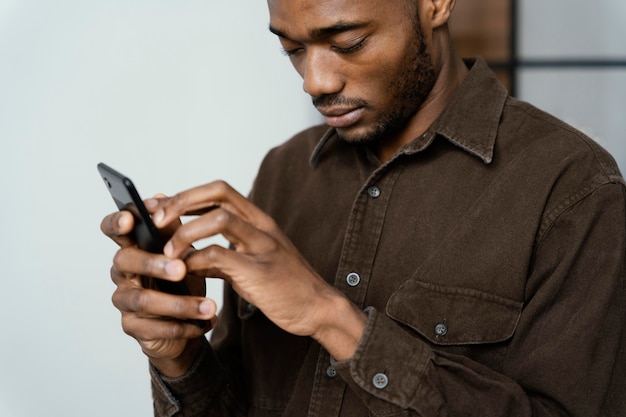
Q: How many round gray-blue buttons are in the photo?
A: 5